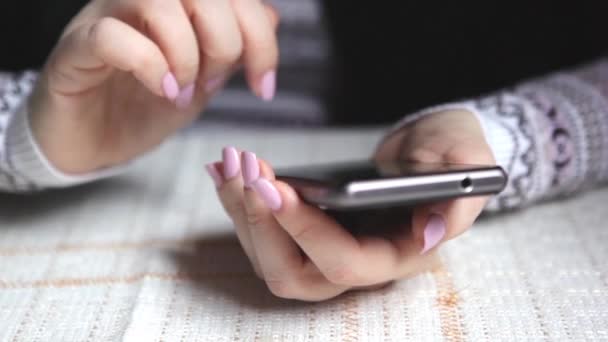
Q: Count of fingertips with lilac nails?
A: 9